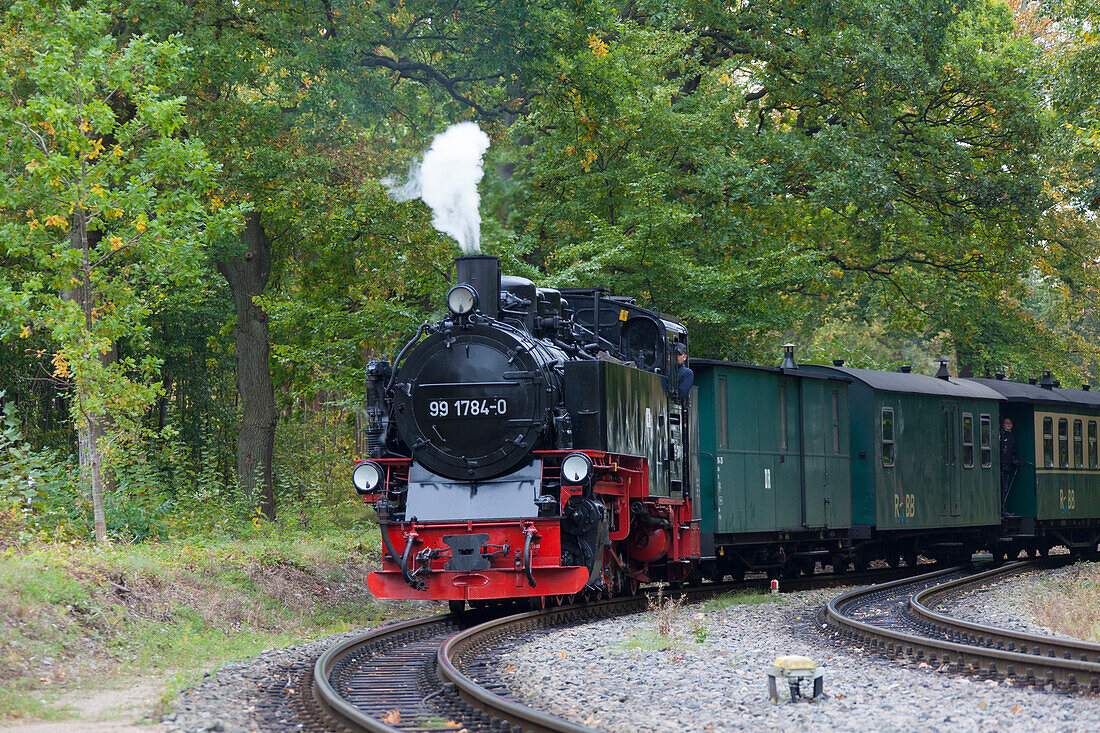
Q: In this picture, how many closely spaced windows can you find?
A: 4